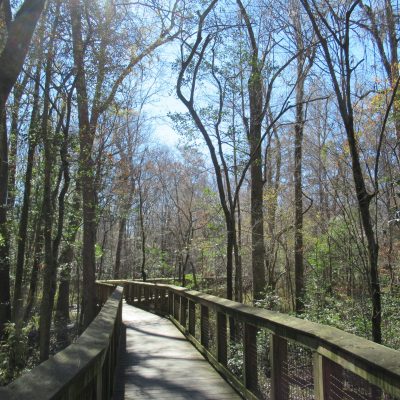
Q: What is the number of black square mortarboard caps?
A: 0